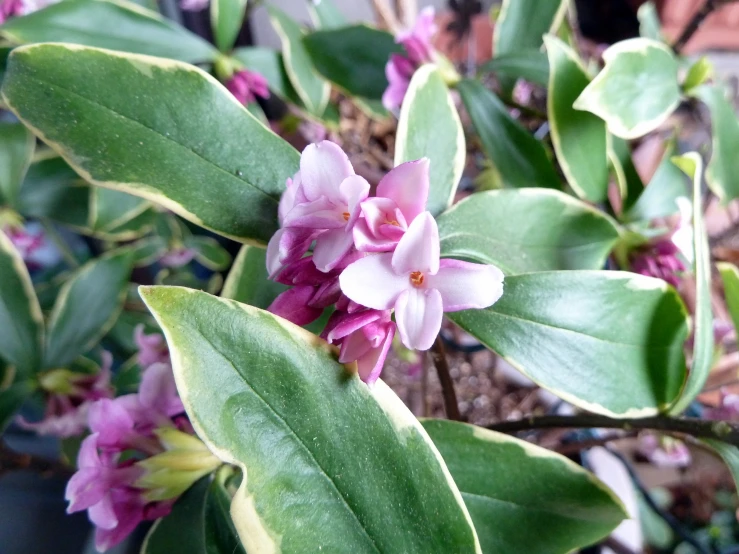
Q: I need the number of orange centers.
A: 3